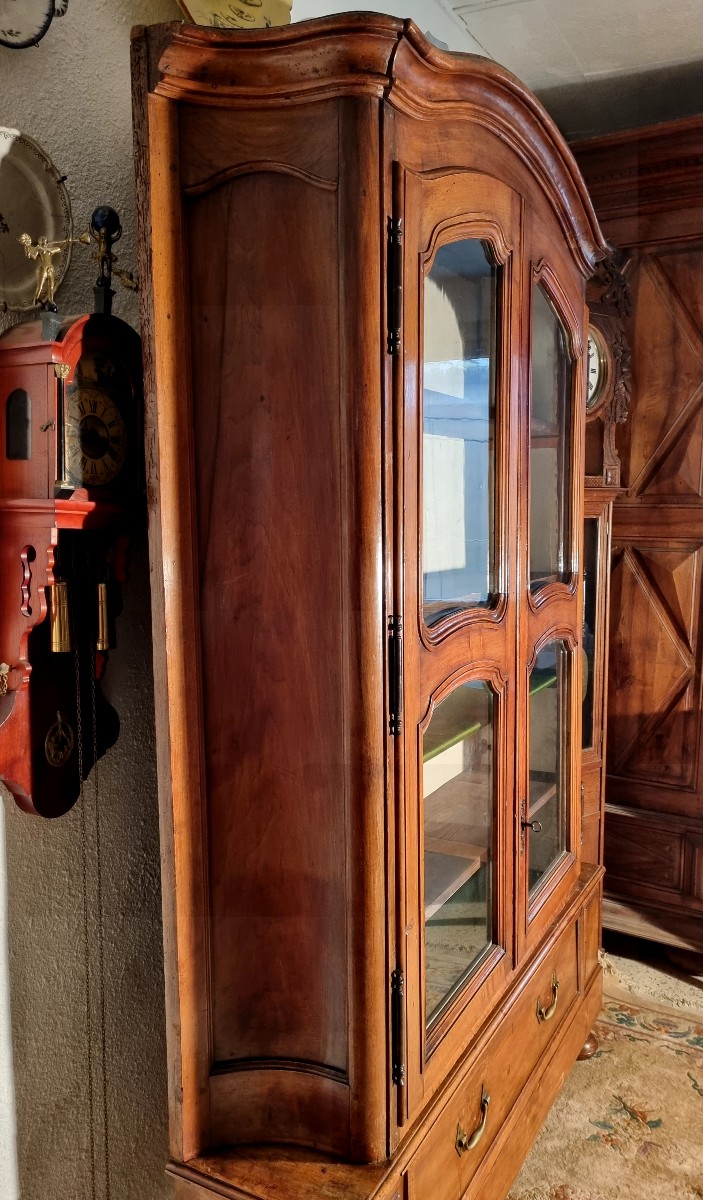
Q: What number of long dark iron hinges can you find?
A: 3